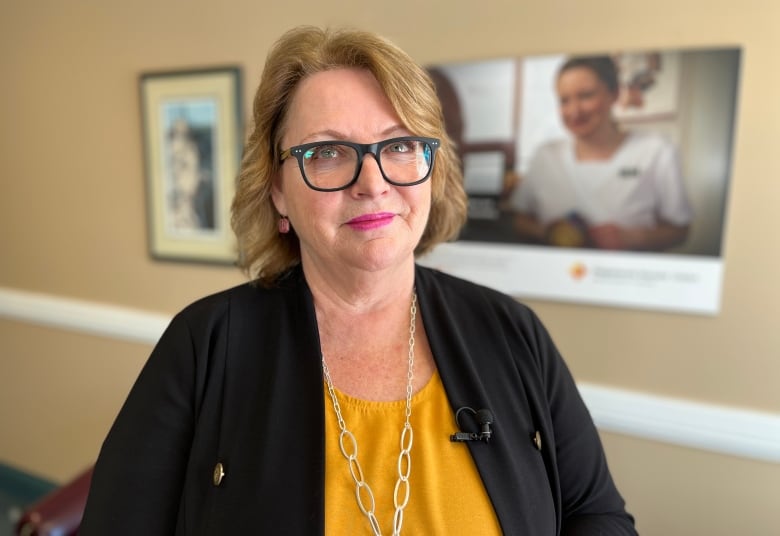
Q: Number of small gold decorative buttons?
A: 2